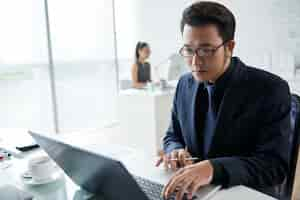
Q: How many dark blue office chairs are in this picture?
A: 1